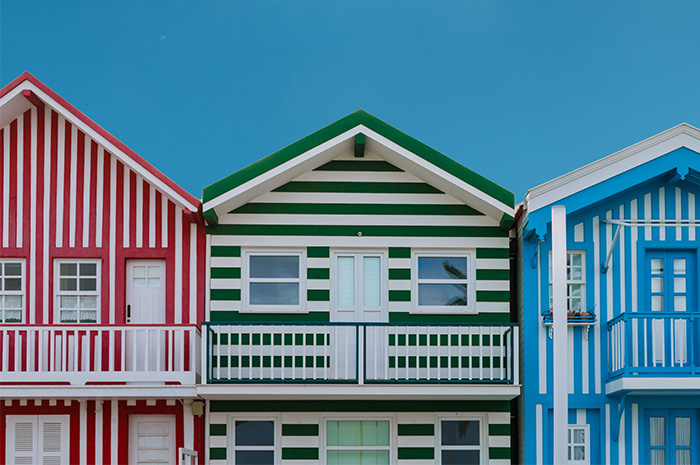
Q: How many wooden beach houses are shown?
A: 3